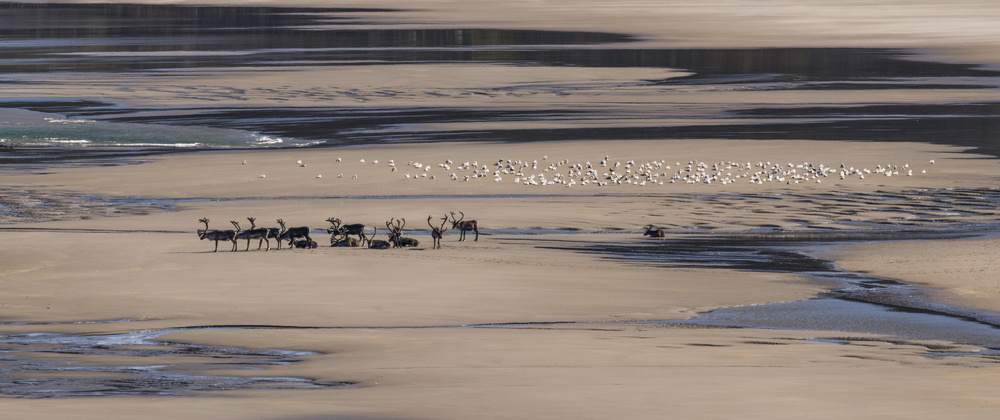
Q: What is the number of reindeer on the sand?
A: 13